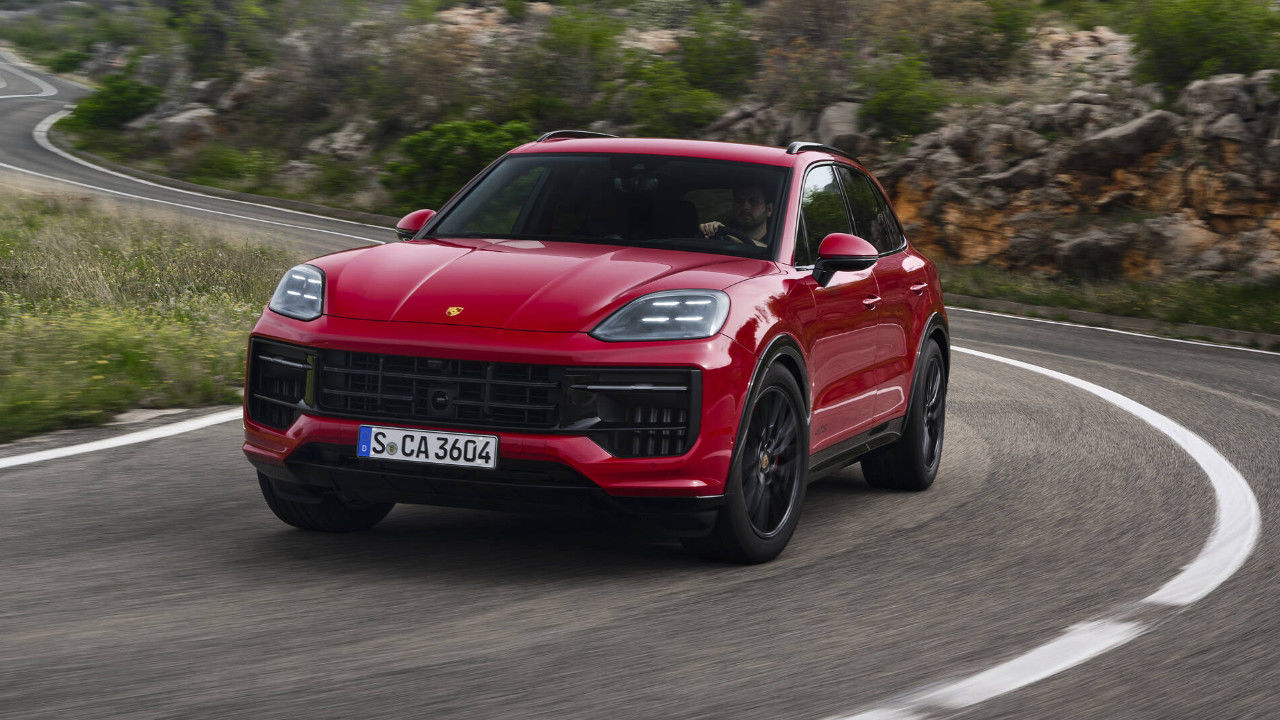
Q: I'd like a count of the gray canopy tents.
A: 0